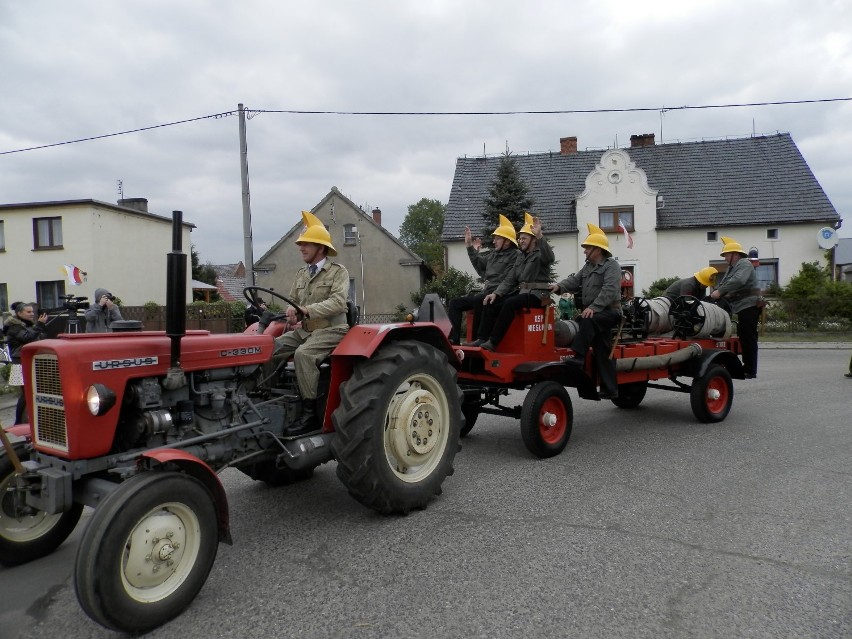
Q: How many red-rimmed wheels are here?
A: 2